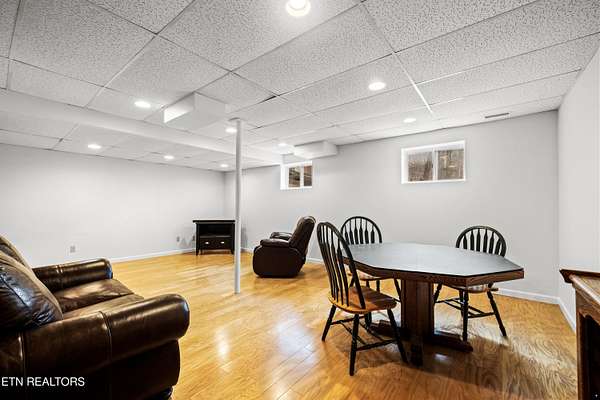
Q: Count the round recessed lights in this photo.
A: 9